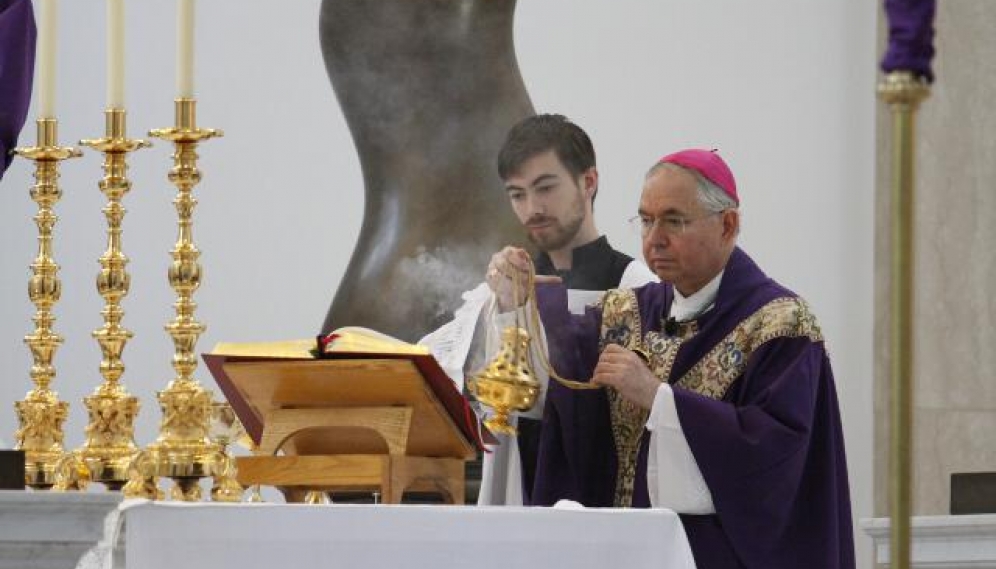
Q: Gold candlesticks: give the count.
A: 3